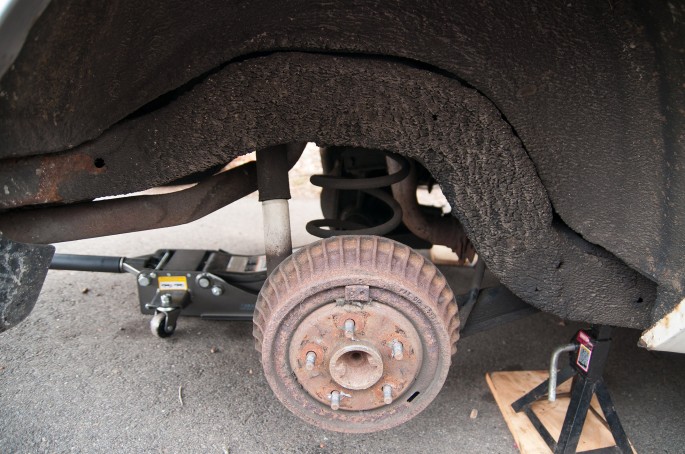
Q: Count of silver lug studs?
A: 5